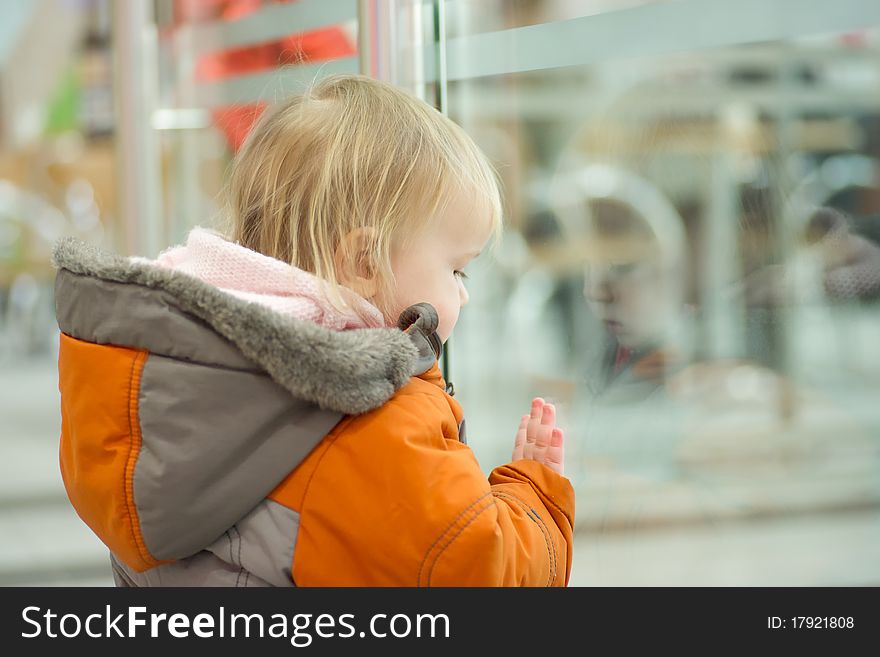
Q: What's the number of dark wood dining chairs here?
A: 0